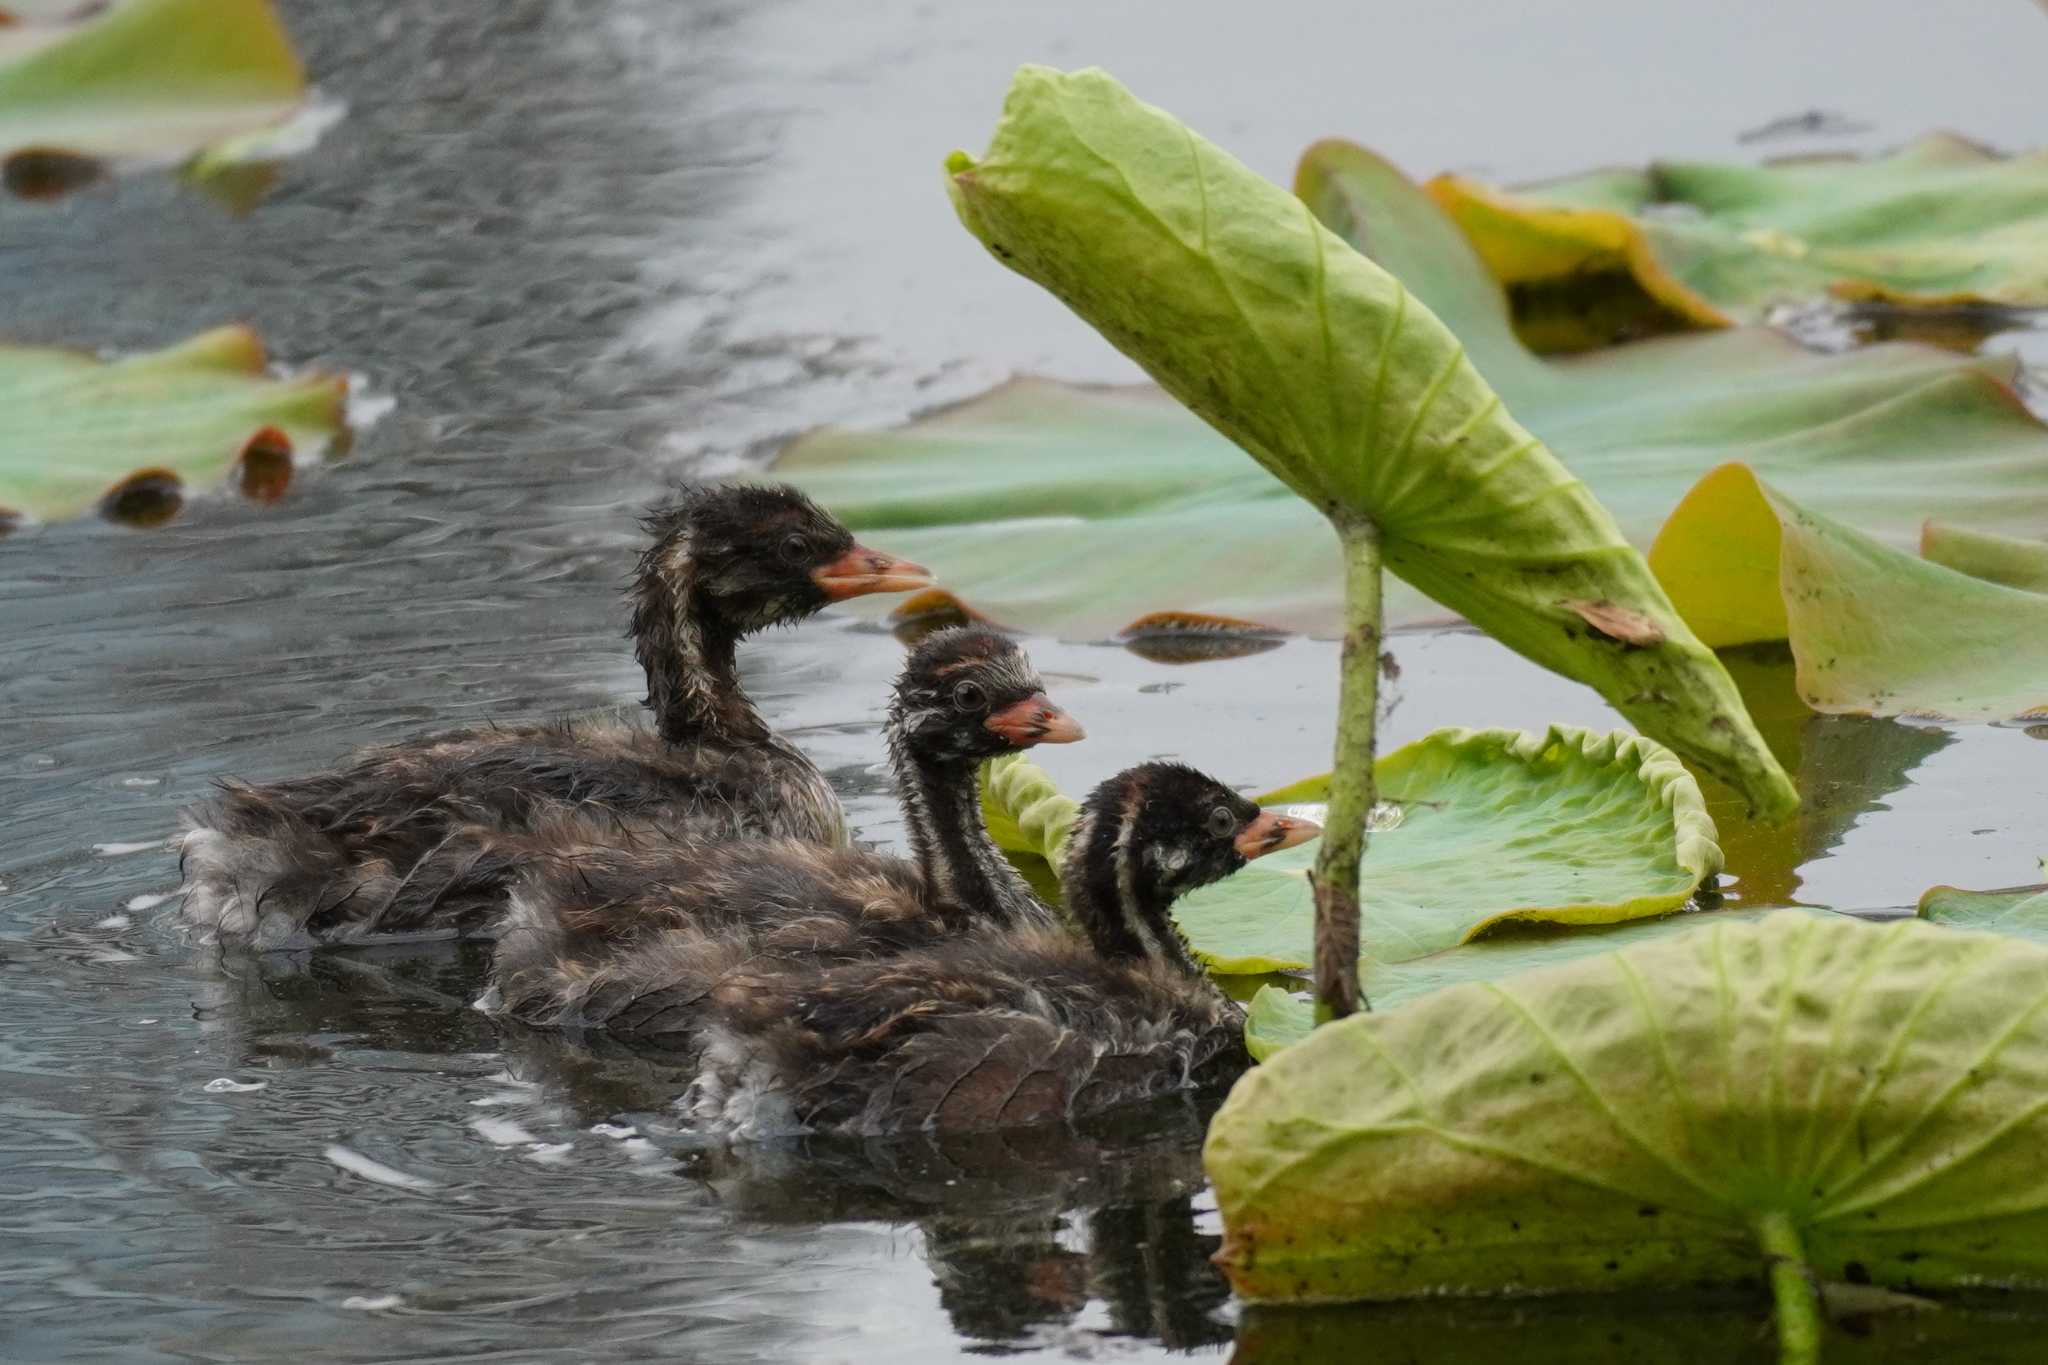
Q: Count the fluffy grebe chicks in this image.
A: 3